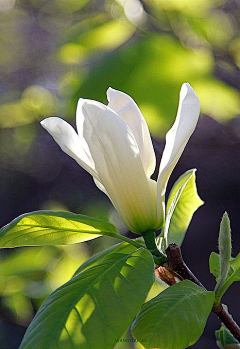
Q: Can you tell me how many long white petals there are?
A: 4